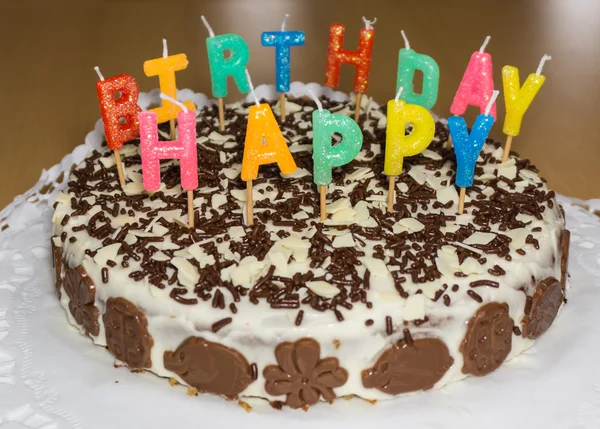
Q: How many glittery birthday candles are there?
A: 13